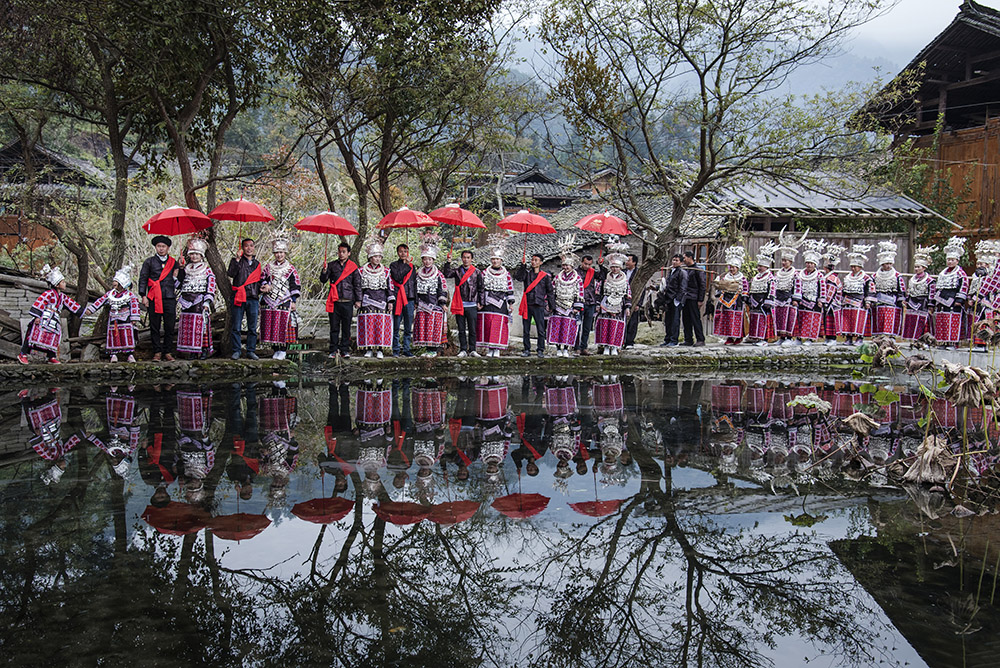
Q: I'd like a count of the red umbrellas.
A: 7